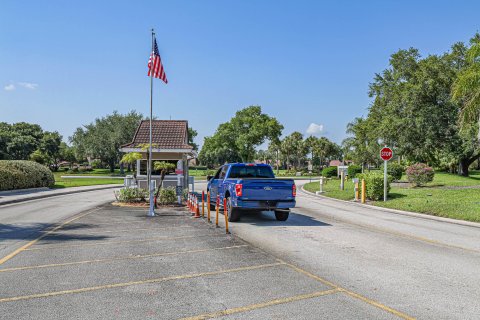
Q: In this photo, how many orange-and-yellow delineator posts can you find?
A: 4